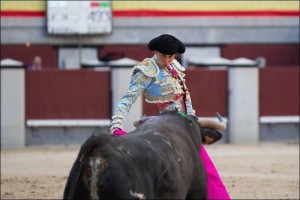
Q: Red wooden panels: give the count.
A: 3